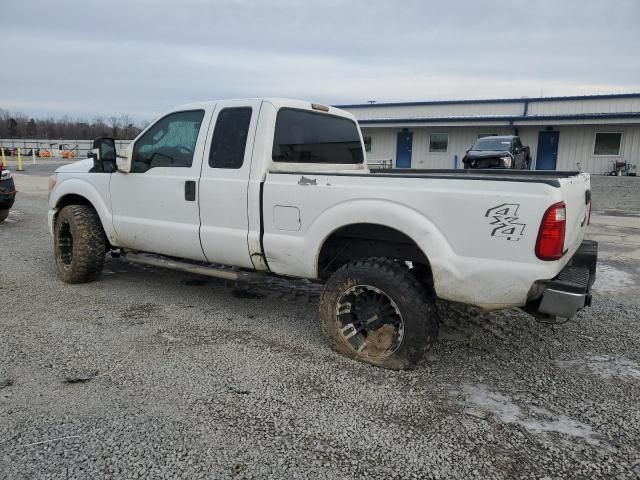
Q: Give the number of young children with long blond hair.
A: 0